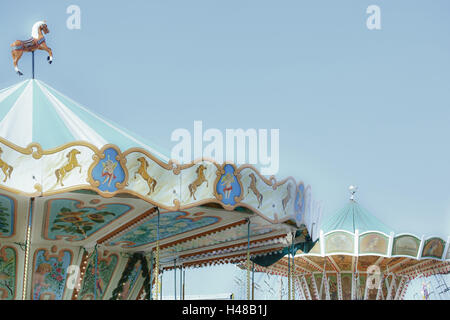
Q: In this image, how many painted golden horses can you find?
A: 6